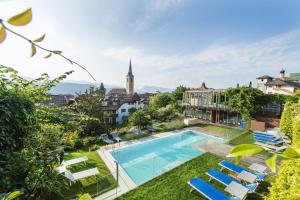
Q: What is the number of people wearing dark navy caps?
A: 0